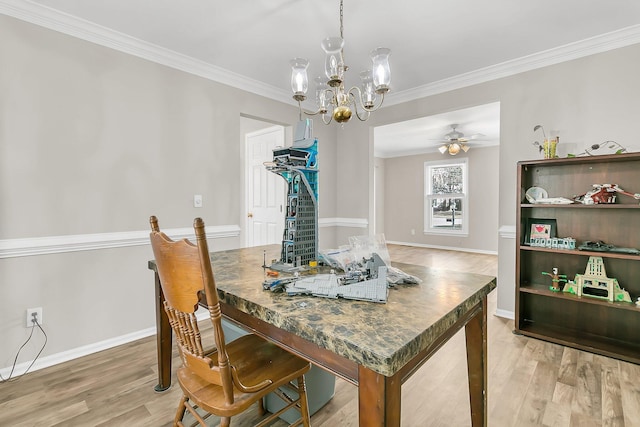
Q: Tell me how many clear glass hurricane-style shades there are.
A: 5